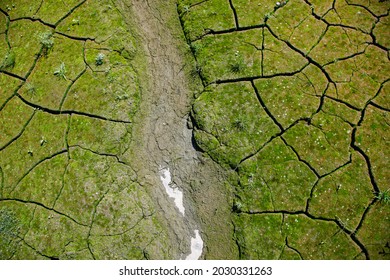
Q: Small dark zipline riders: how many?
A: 0